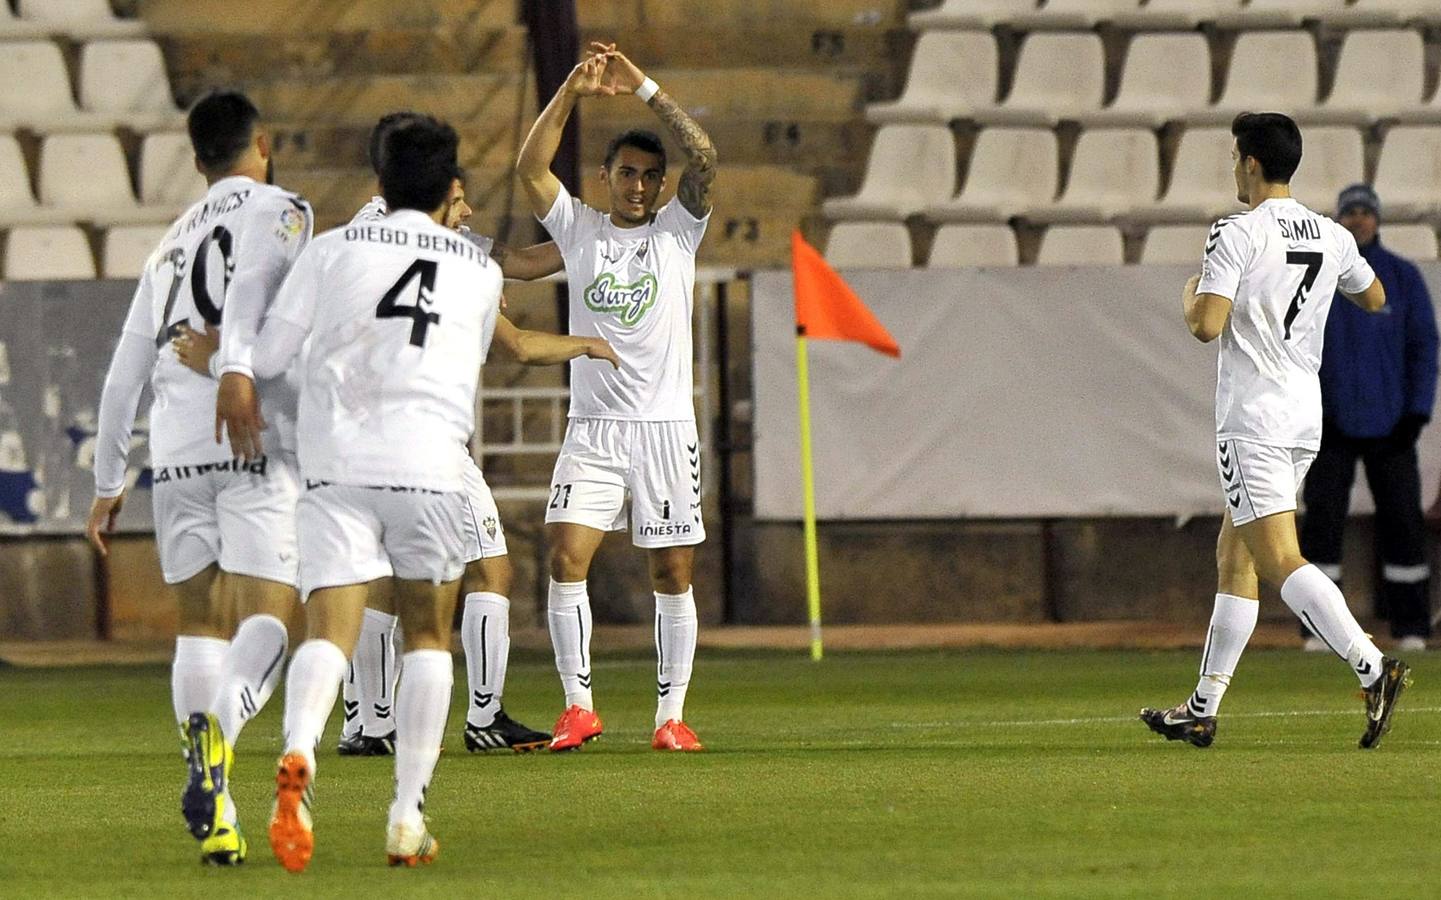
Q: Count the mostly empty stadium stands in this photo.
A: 2